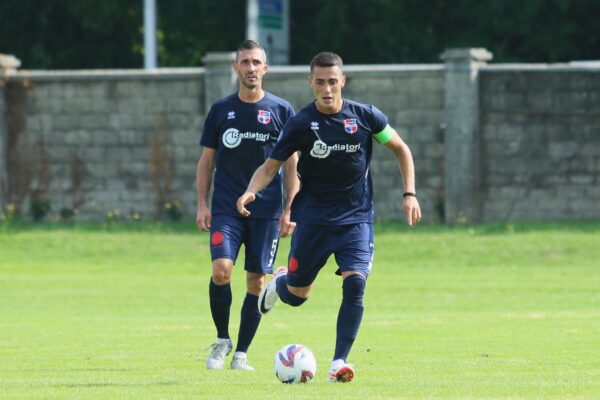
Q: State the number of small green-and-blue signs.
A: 1